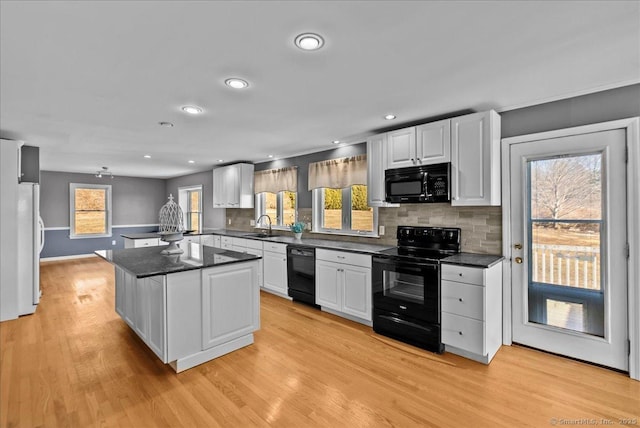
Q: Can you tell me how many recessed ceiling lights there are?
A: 9